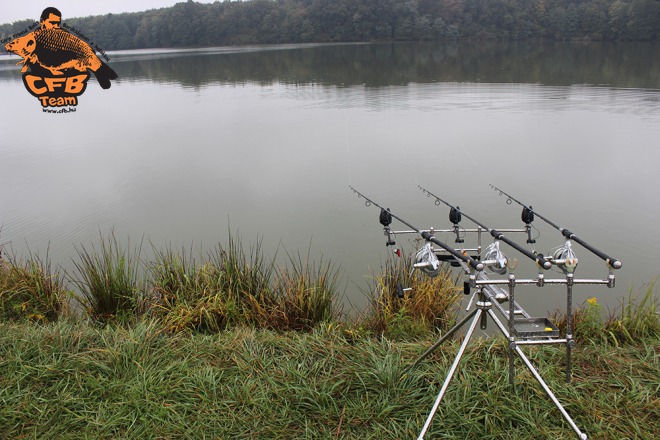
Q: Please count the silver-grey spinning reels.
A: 3